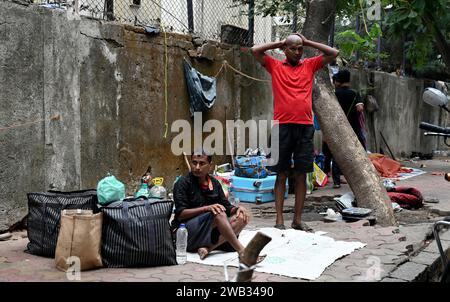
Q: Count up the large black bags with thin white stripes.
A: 2